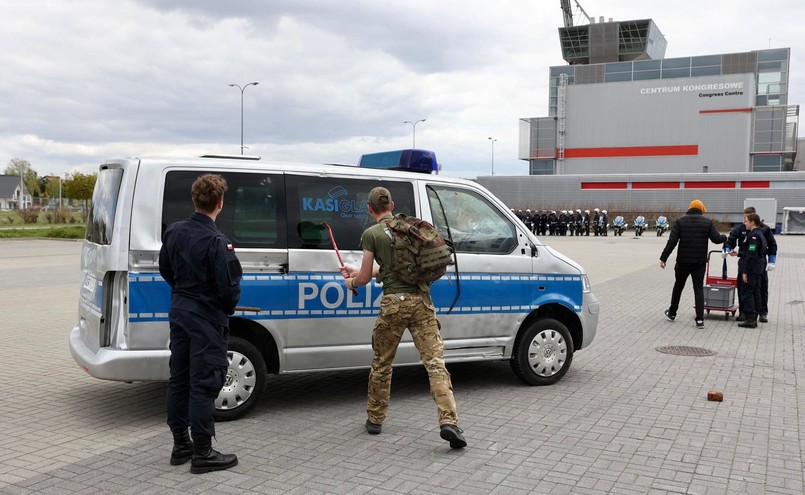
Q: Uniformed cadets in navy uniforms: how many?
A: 3